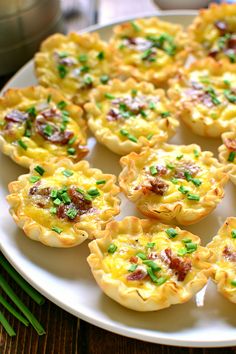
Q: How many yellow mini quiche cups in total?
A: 11